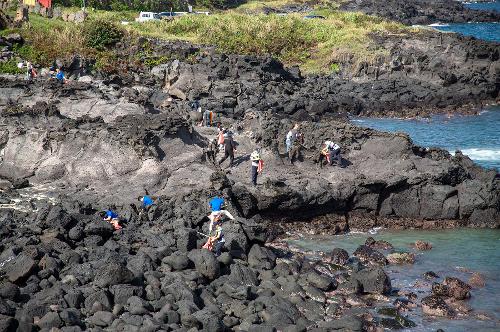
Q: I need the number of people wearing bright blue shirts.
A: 4